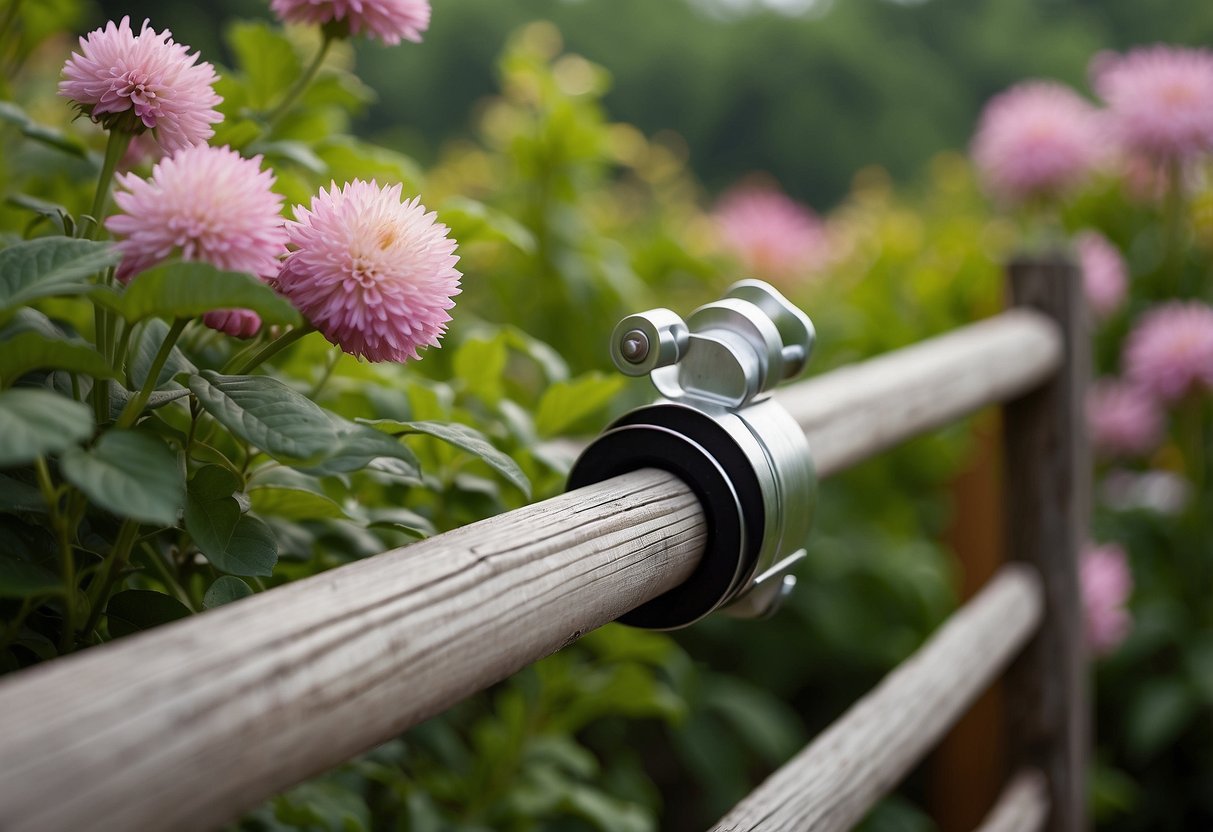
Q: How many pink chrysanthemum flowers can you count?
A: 11